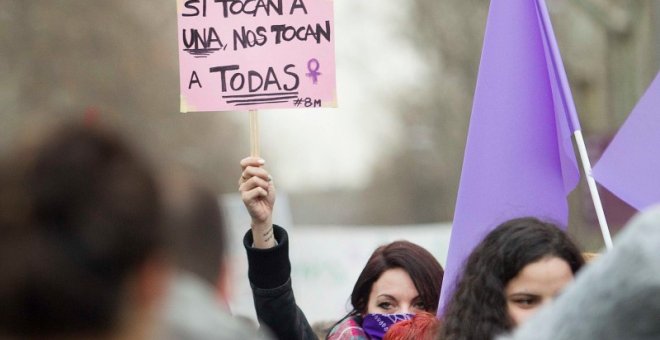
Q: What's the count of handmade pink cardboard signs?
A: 1